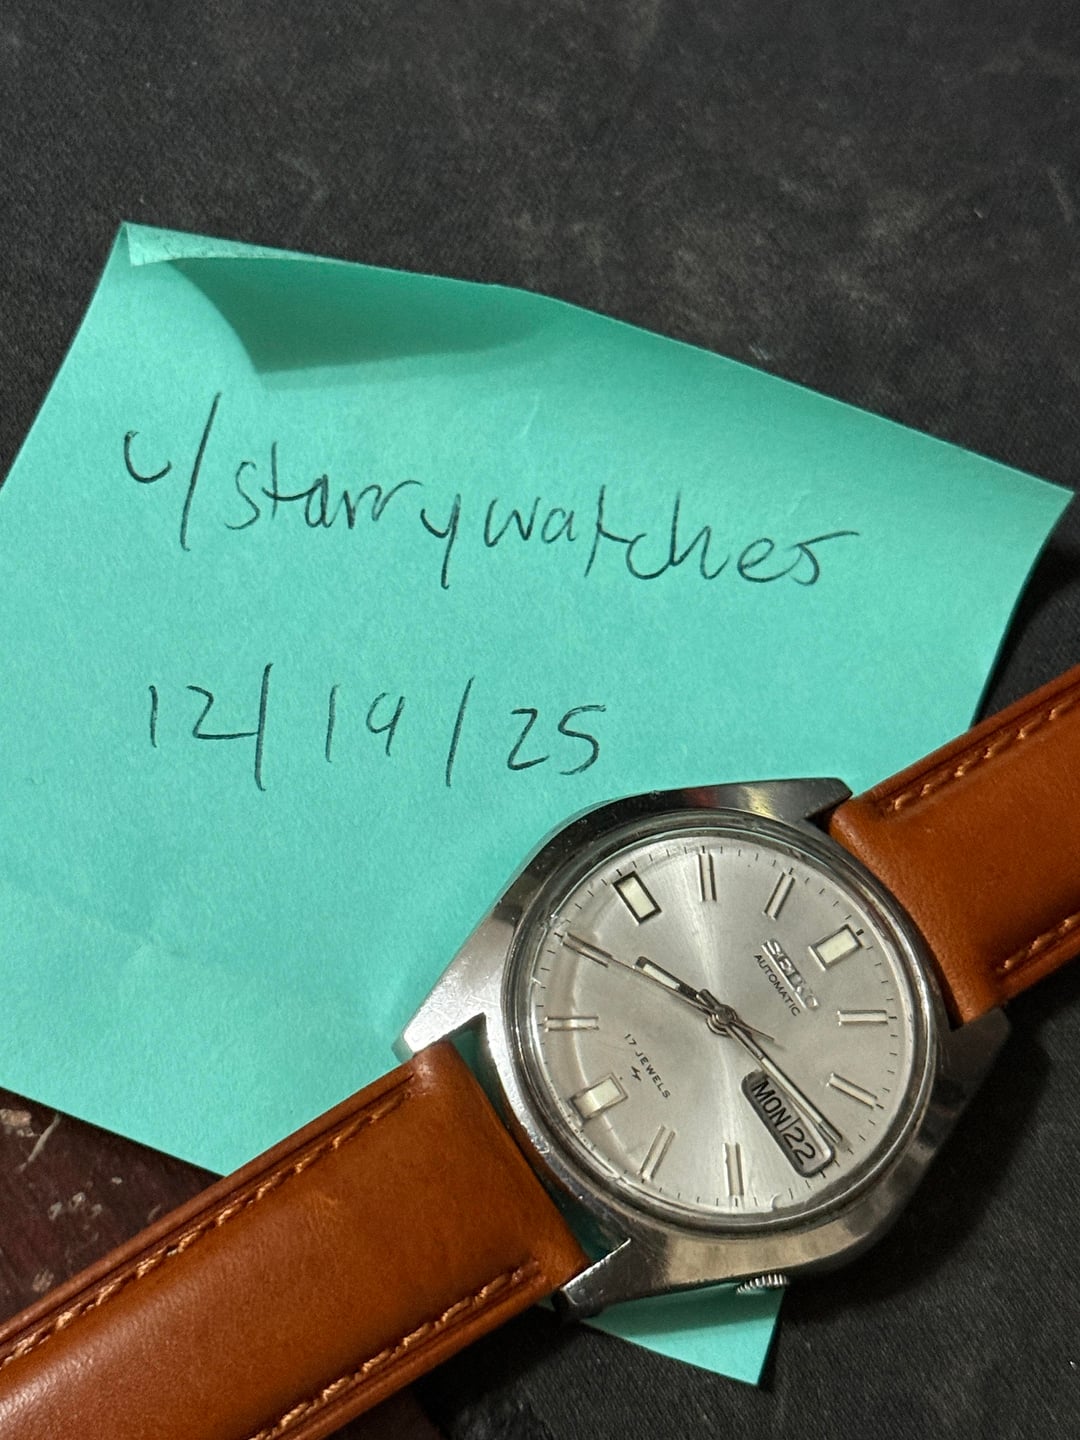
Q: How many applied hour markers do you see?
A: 11